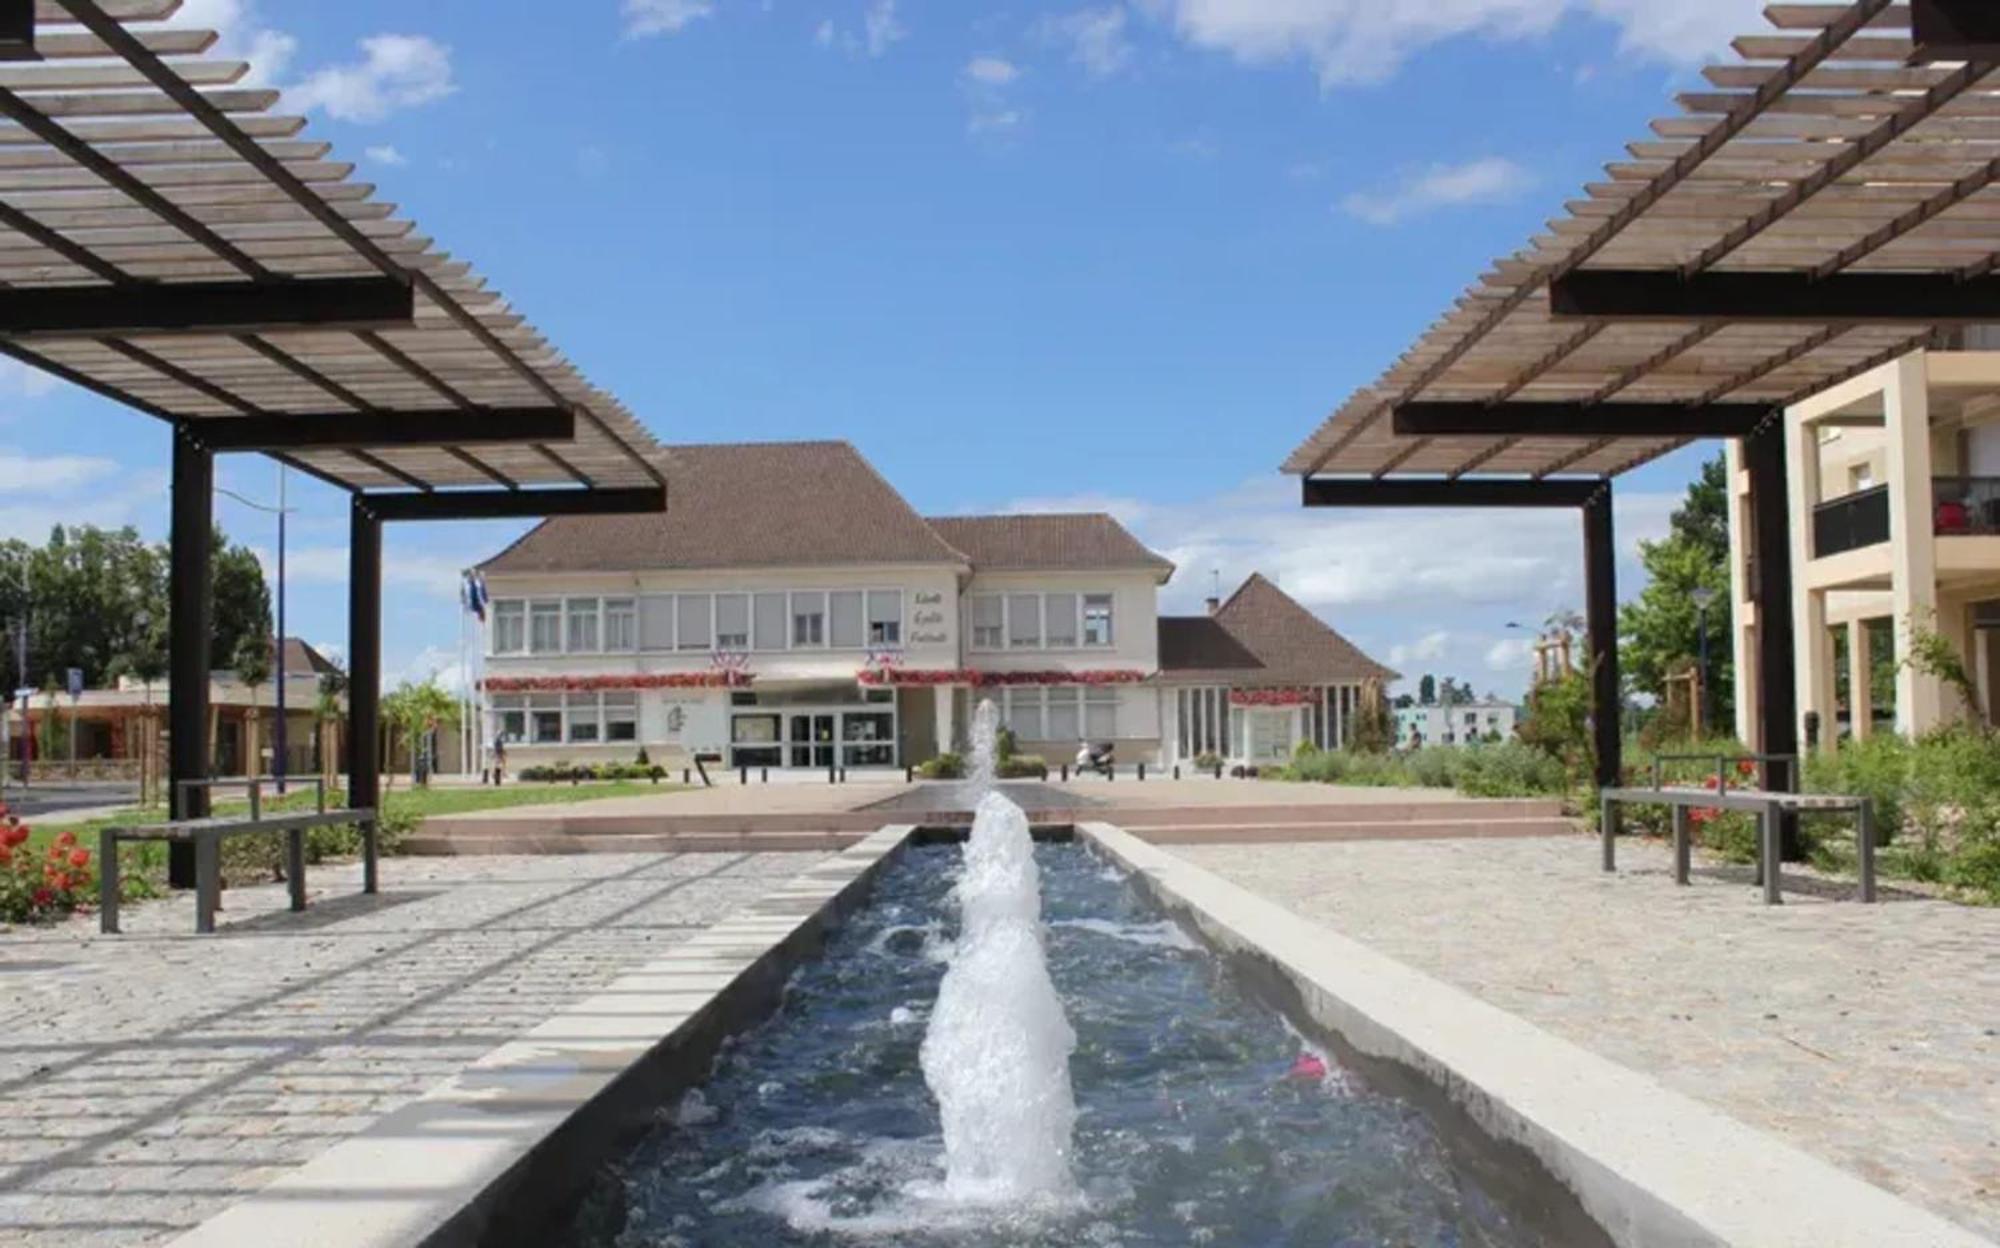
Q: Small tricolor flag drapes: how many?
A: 2